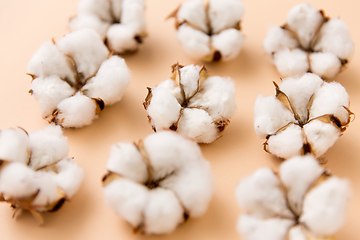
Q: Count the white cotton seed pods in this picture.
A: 9